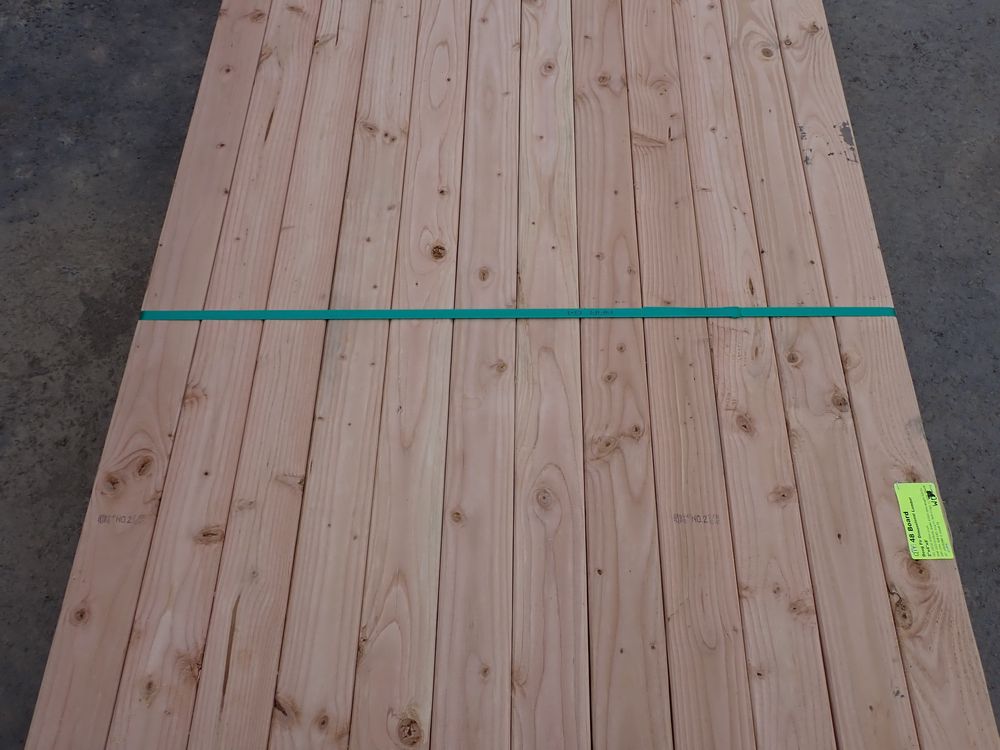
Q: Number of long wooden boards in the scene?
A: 12